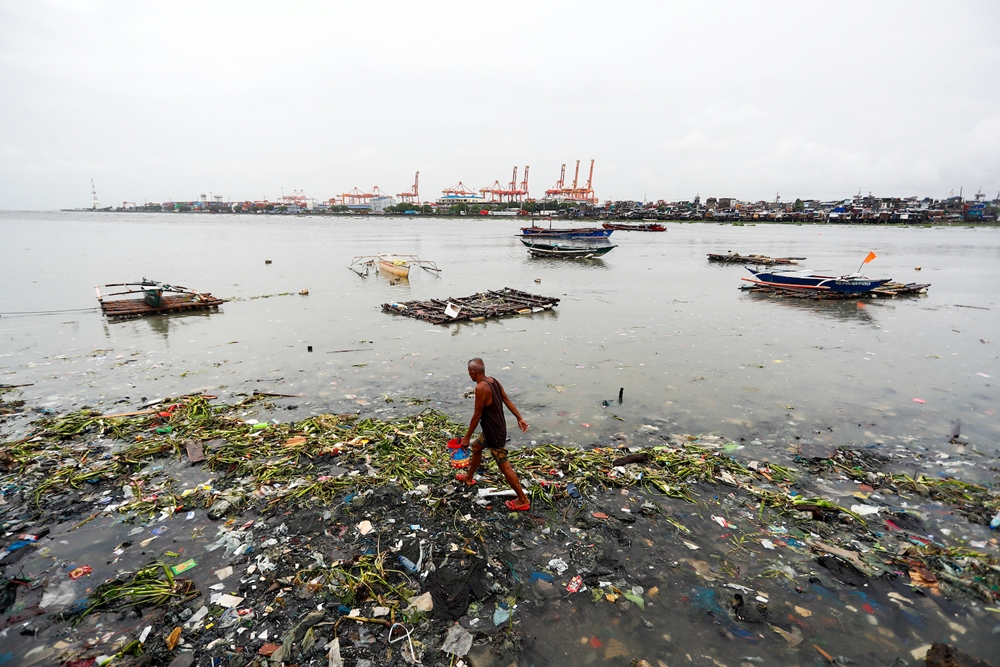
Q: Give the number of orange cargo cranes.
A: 12